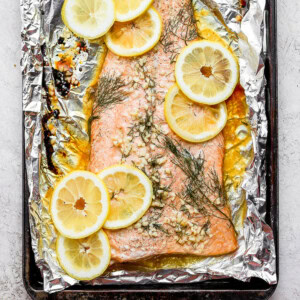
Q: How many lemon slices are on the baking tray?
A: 8